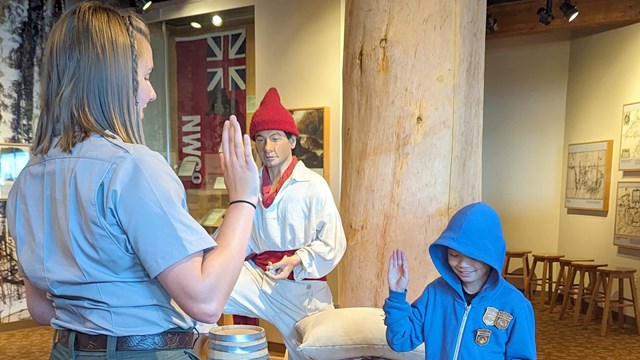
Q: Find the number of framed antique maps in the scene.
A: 3